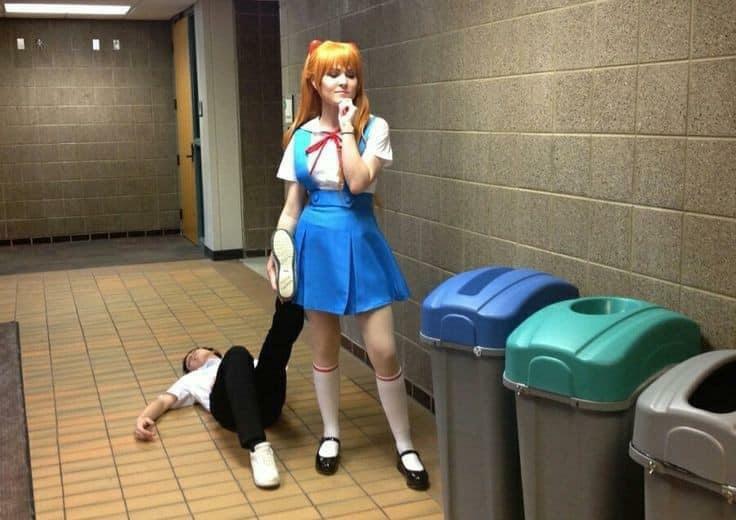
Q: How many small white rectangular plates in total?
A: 3